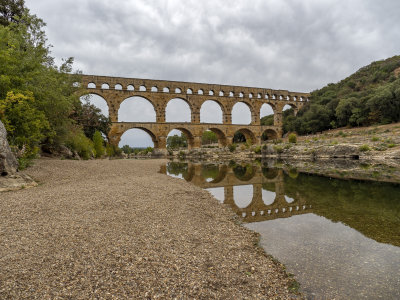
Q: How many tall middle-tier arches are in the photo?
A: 7